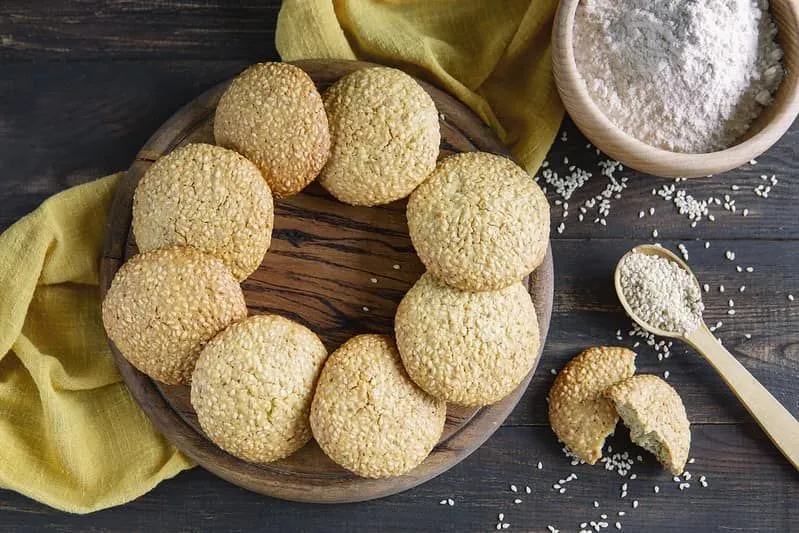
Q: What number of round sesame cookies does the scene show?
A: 8